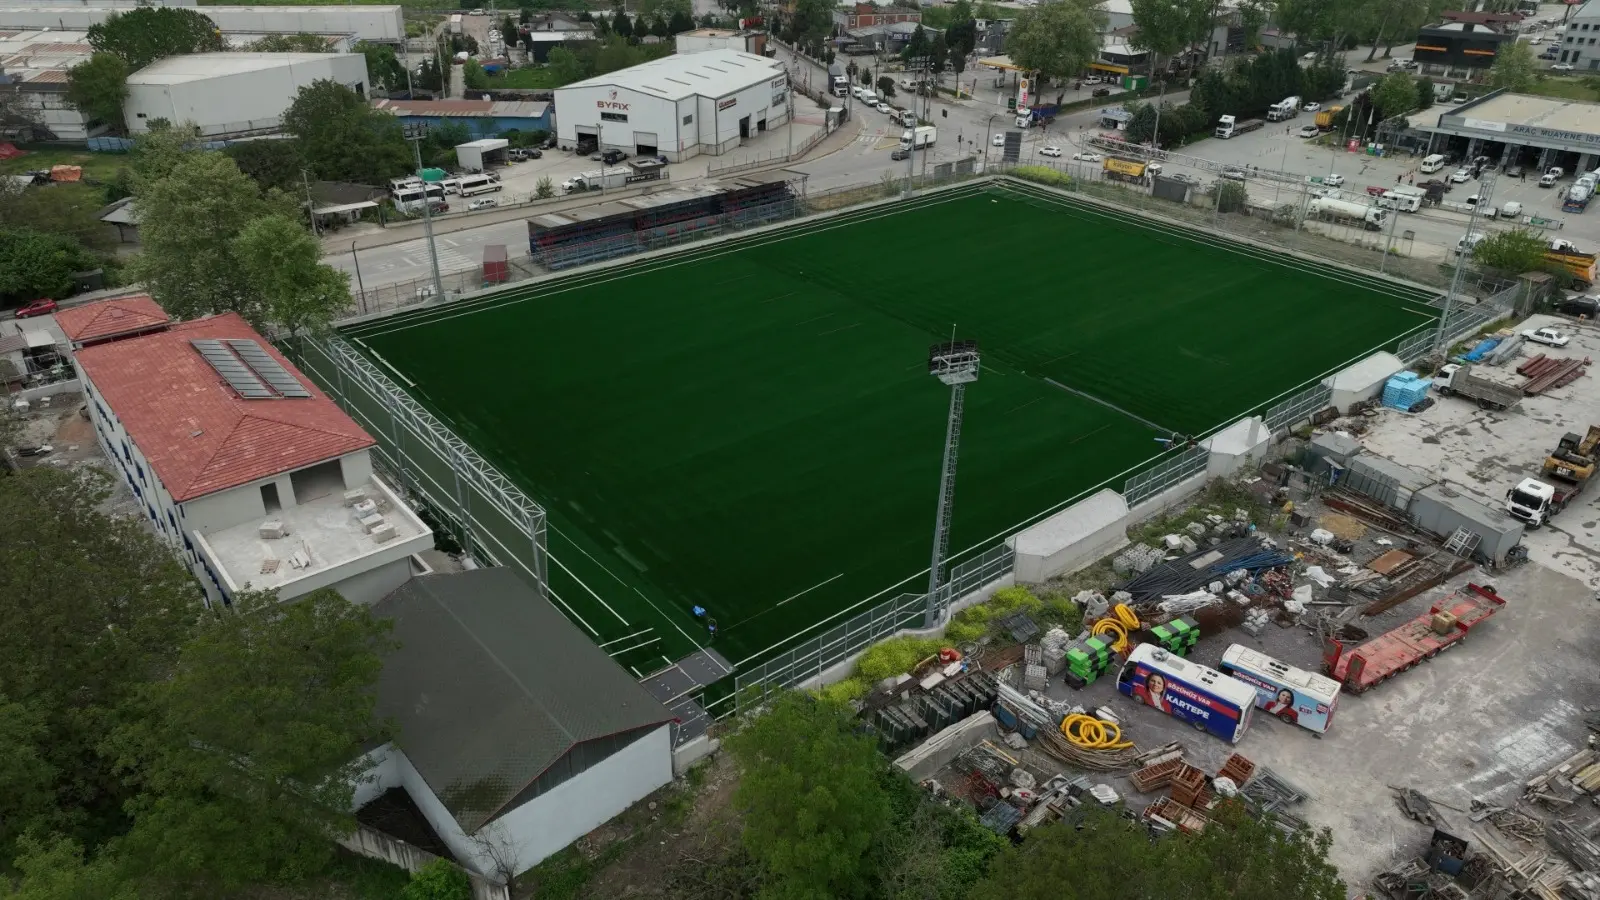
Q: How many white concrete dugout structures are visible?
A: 3